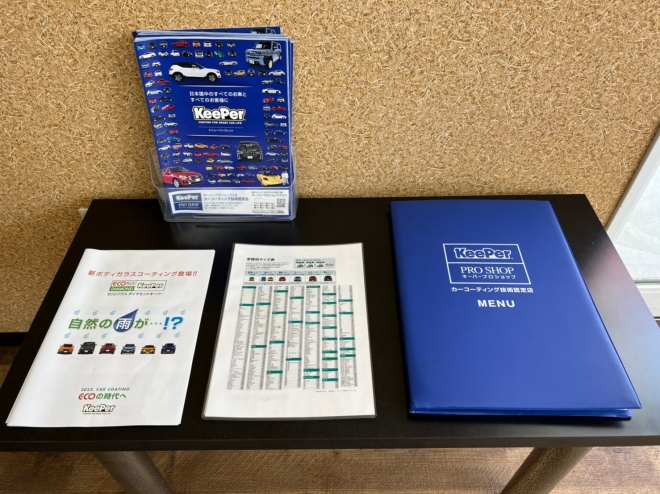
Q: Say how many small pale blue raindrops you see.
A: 12